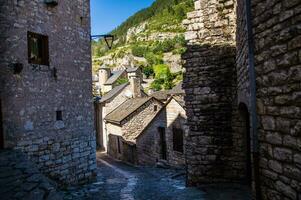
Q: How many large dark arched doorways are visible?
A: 1